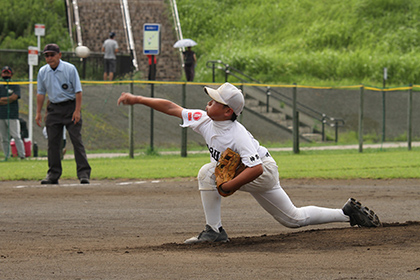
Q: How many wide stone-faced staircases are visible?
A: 1